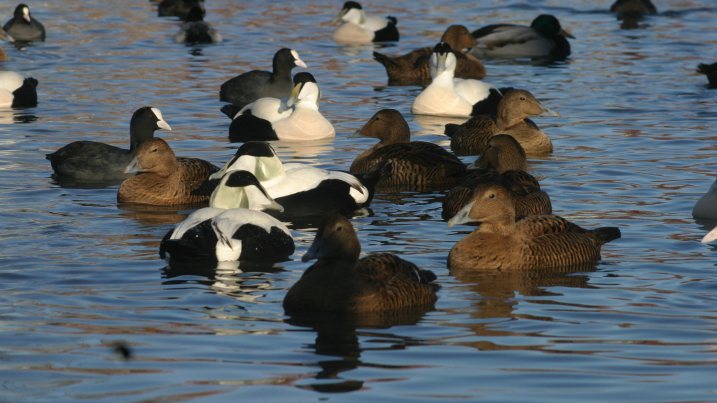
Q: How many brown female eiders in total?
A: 7